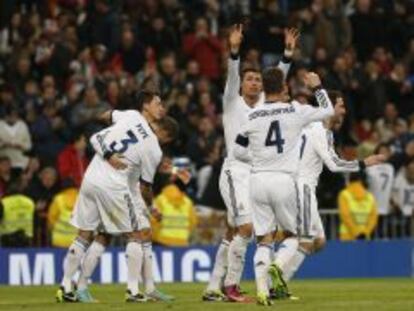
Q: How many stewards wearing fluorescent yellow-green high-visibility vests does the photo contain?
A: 4